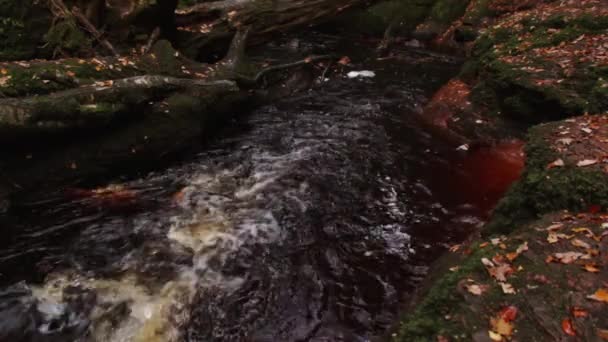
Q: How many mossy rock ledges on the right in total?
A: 3